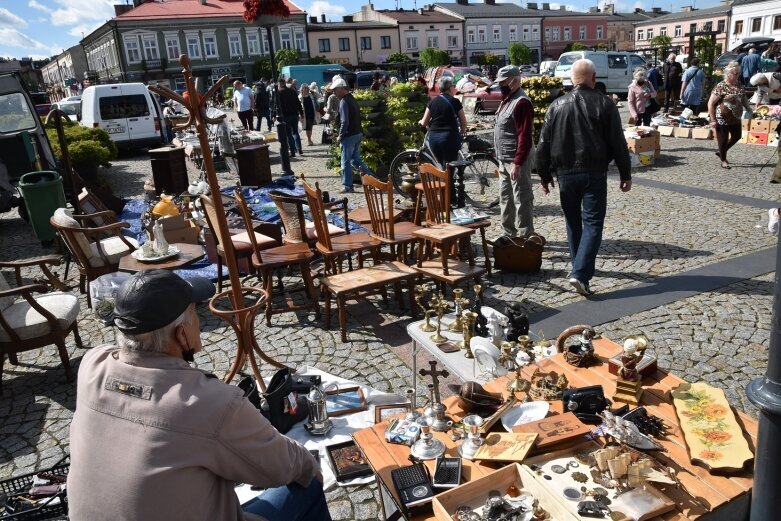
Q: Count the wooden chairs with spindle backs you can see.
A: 4